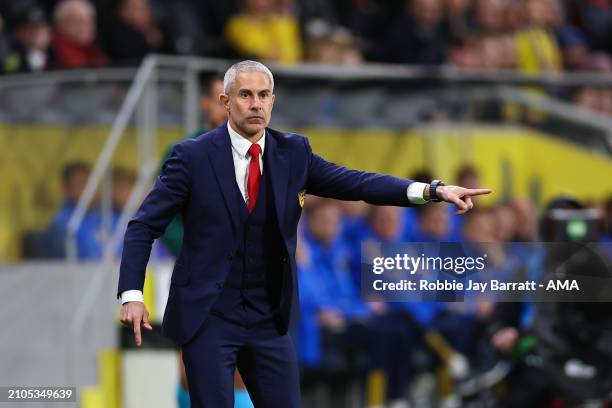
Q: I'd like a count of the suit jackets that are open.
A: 1